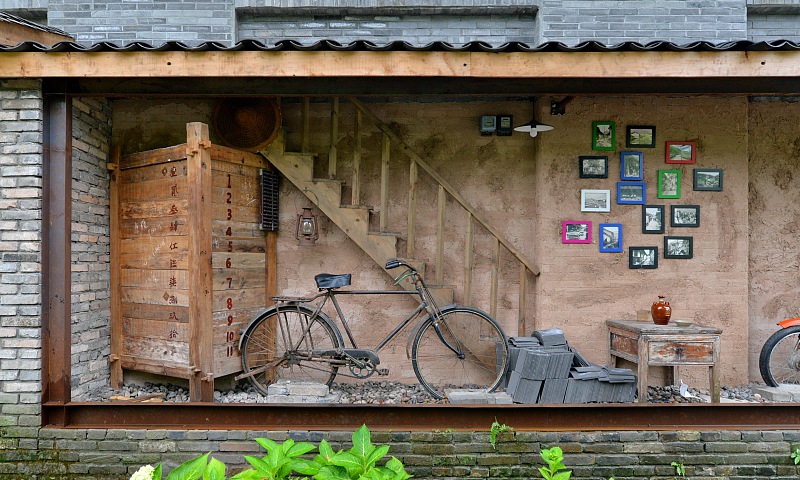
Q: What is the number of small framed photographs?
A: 15